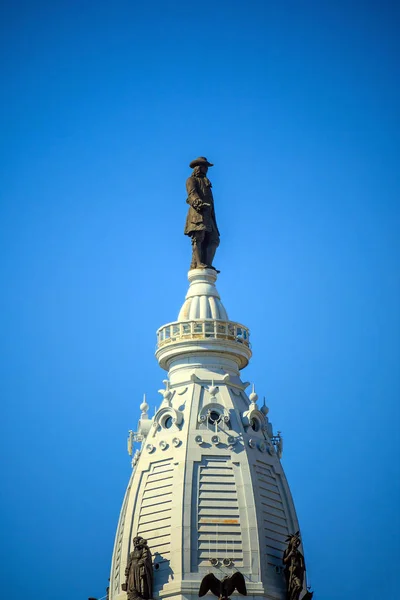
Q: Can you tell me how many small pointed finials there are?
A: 5